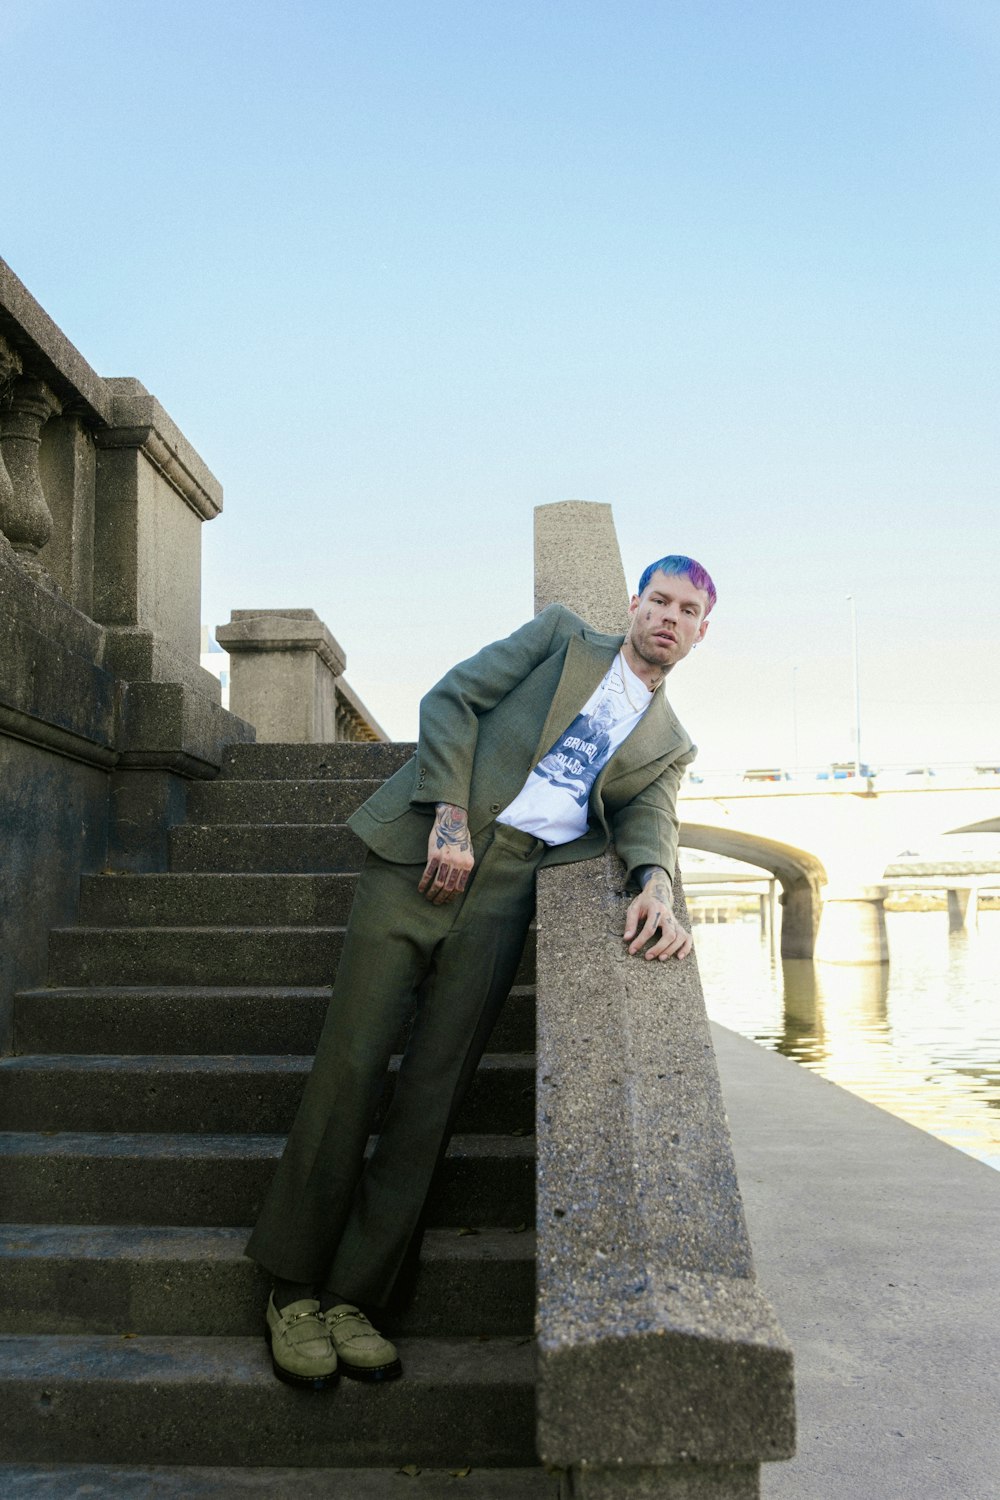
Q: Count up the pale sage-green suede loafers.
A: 2